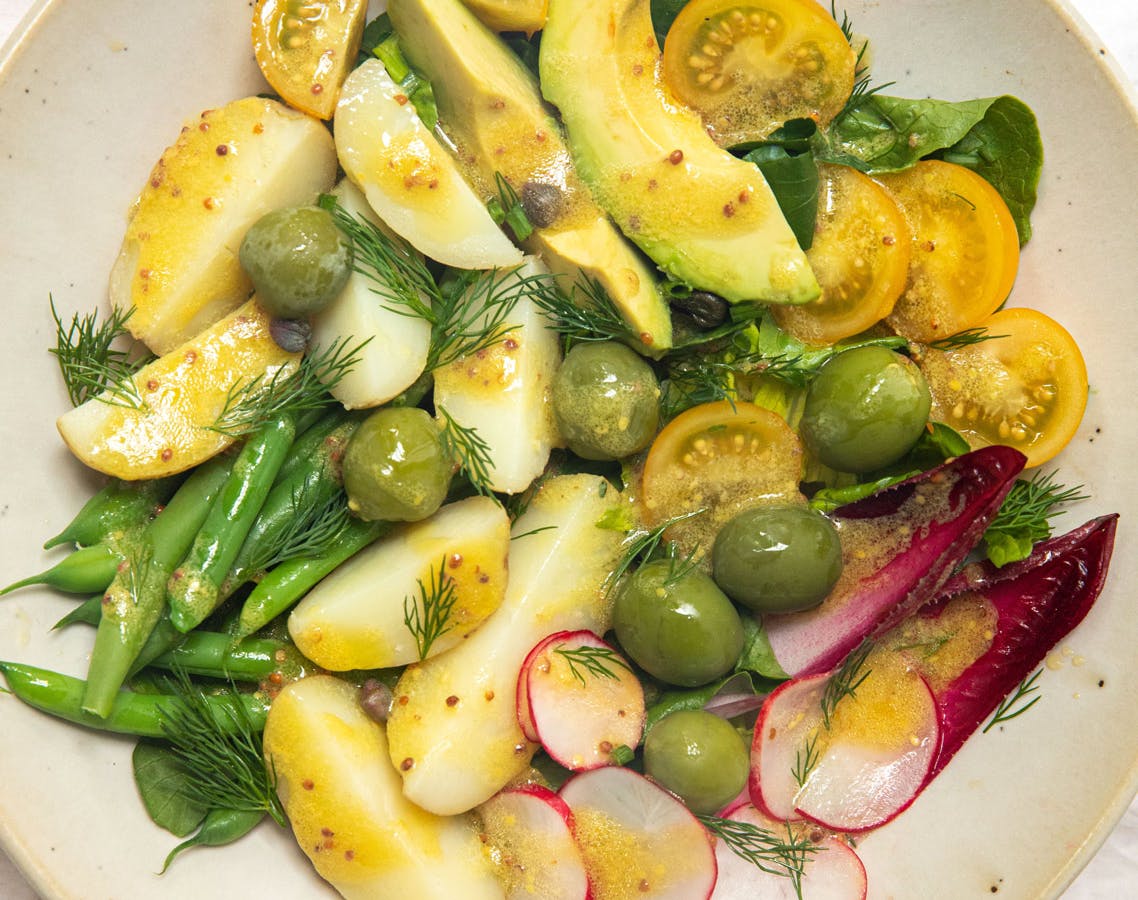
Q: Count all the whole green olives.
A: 7